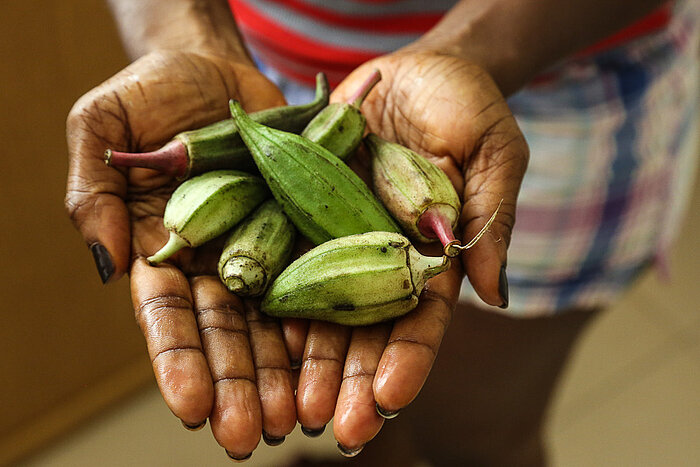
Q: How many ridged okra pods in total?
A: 7